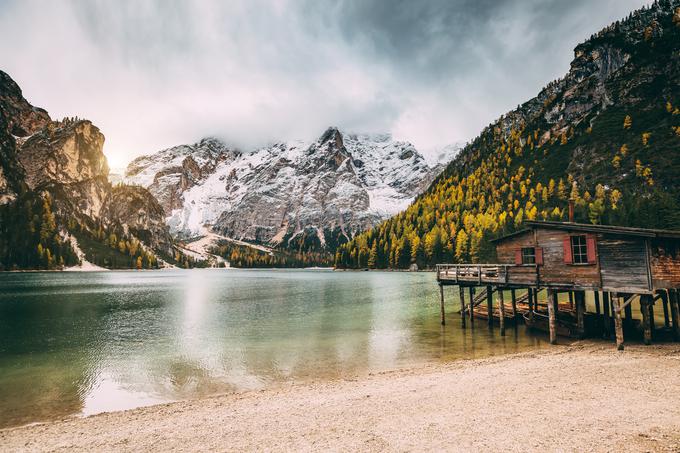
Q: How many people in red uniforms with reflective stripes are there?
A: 0